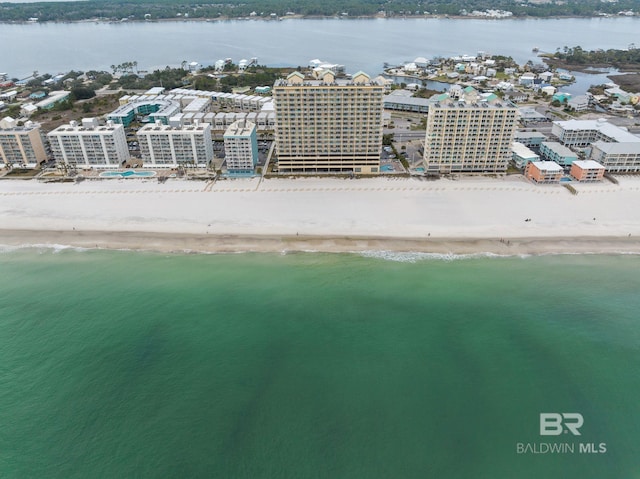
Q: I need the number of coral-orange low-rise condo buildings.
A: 2